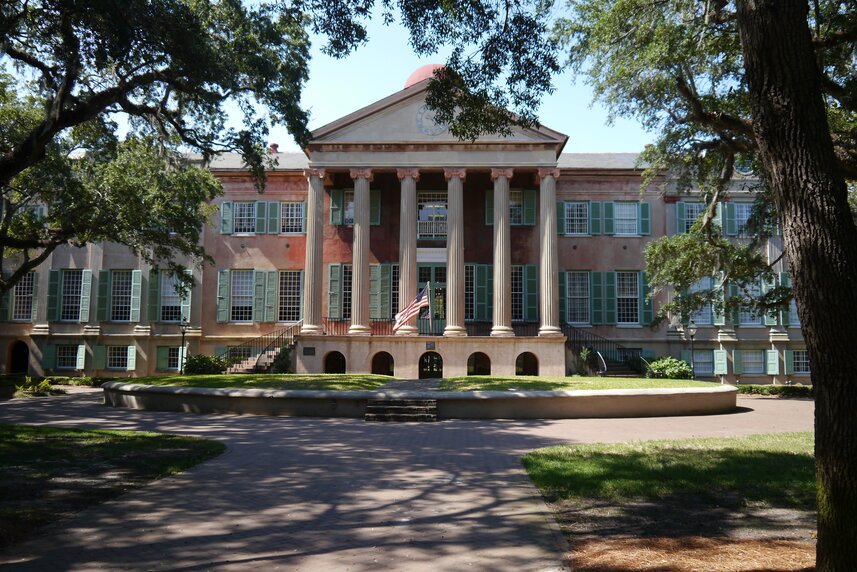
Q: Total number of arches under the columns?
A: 5